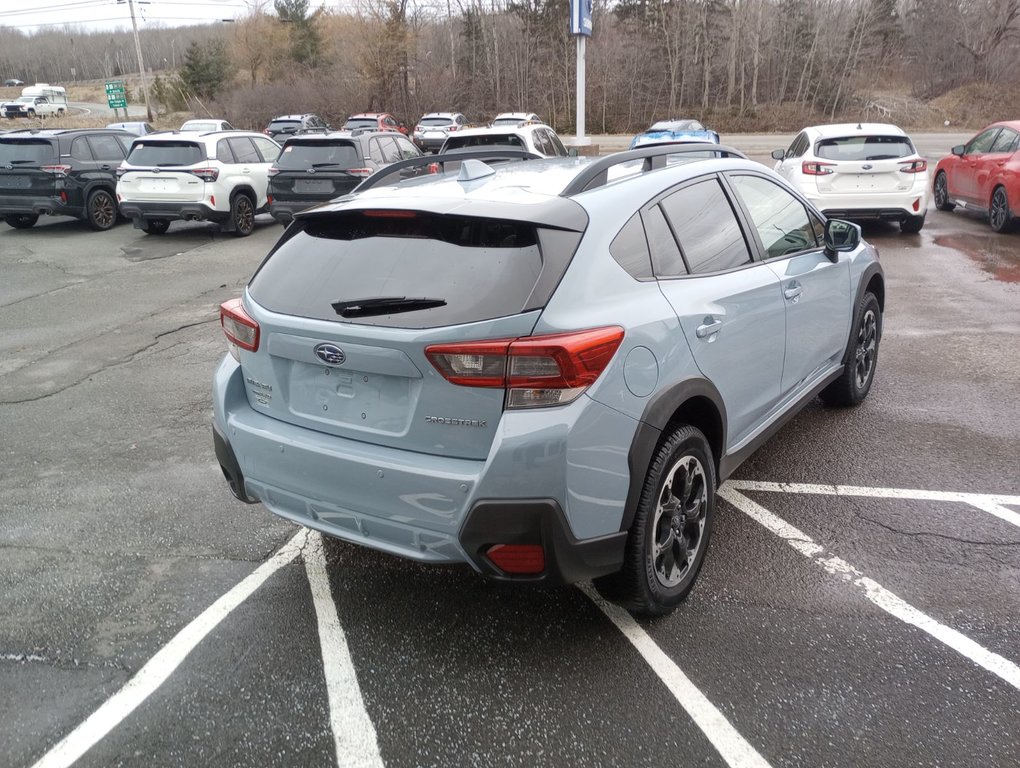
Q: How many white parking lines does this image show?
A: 6